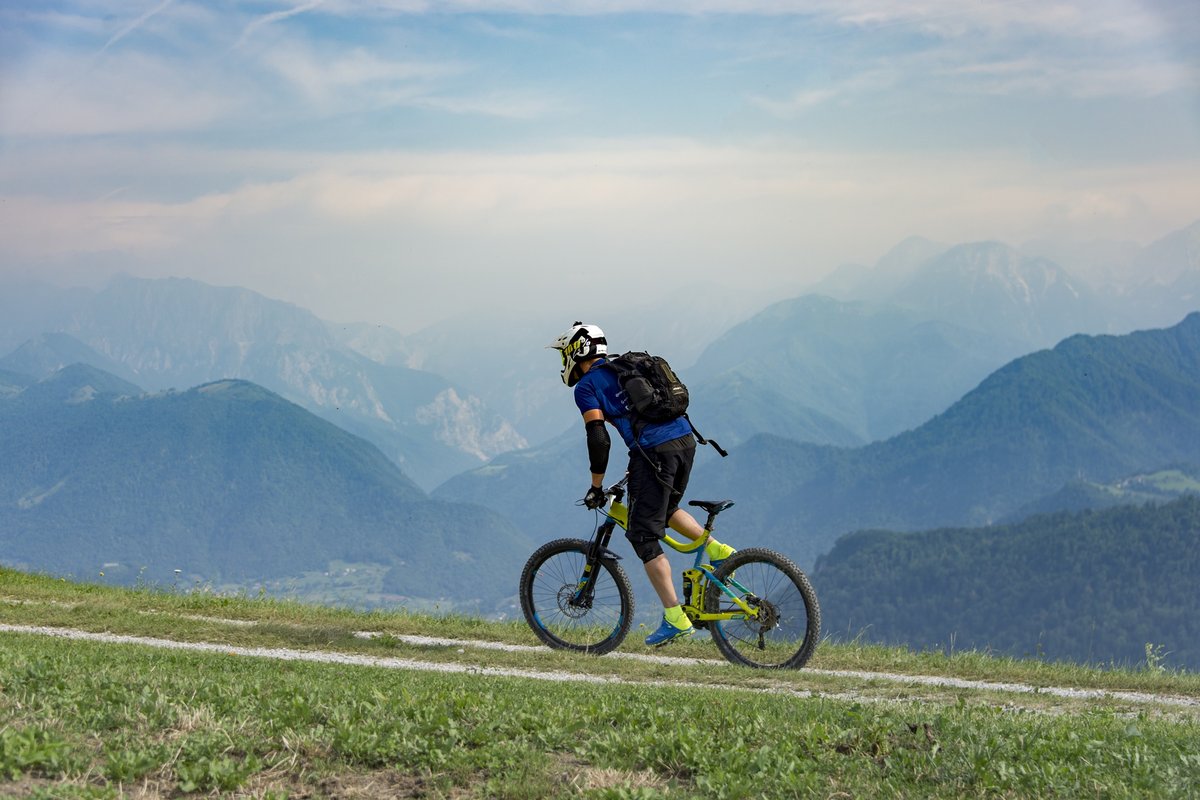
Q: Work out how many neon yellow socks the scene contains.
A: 2